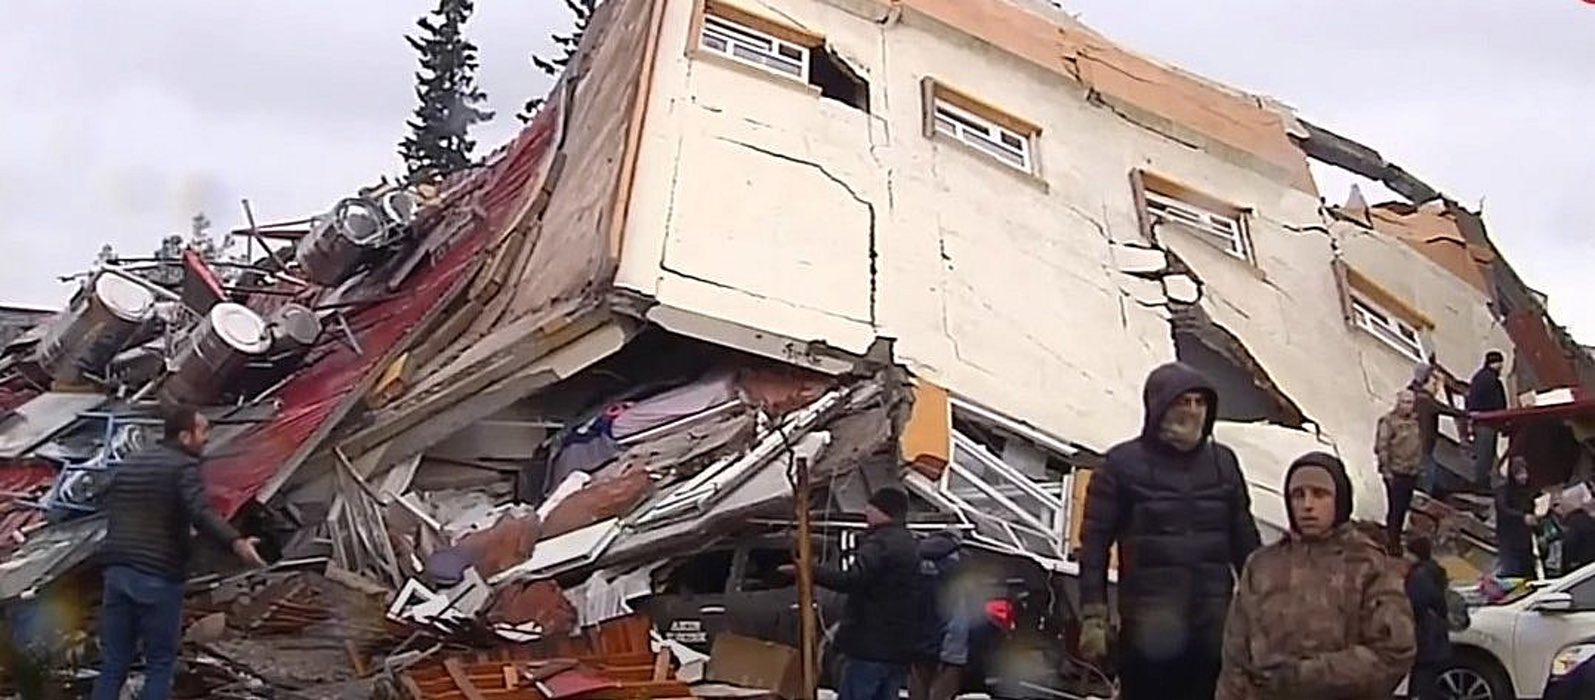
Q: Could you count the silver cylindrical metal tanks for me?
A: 5